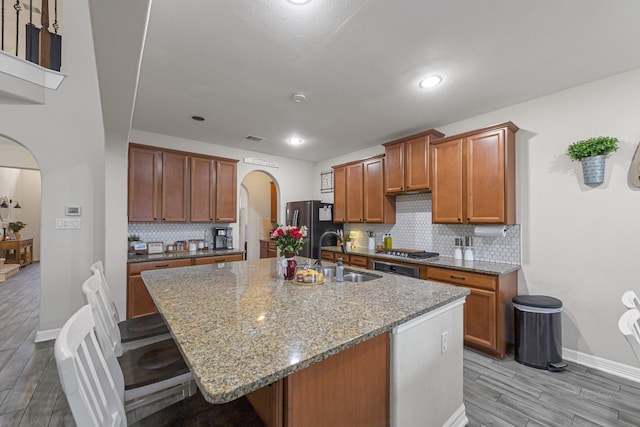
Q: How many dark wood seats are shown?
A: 3